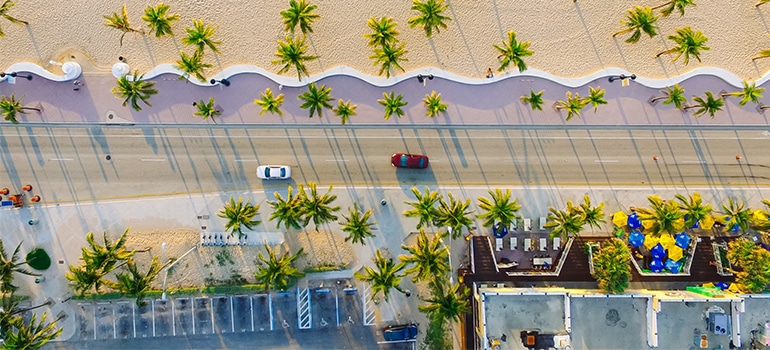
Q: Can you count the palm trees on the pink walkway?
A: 14